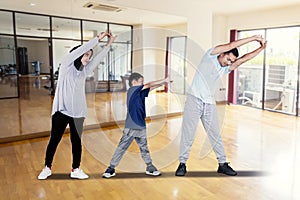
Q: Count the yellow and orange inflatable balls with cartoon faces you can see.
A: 0